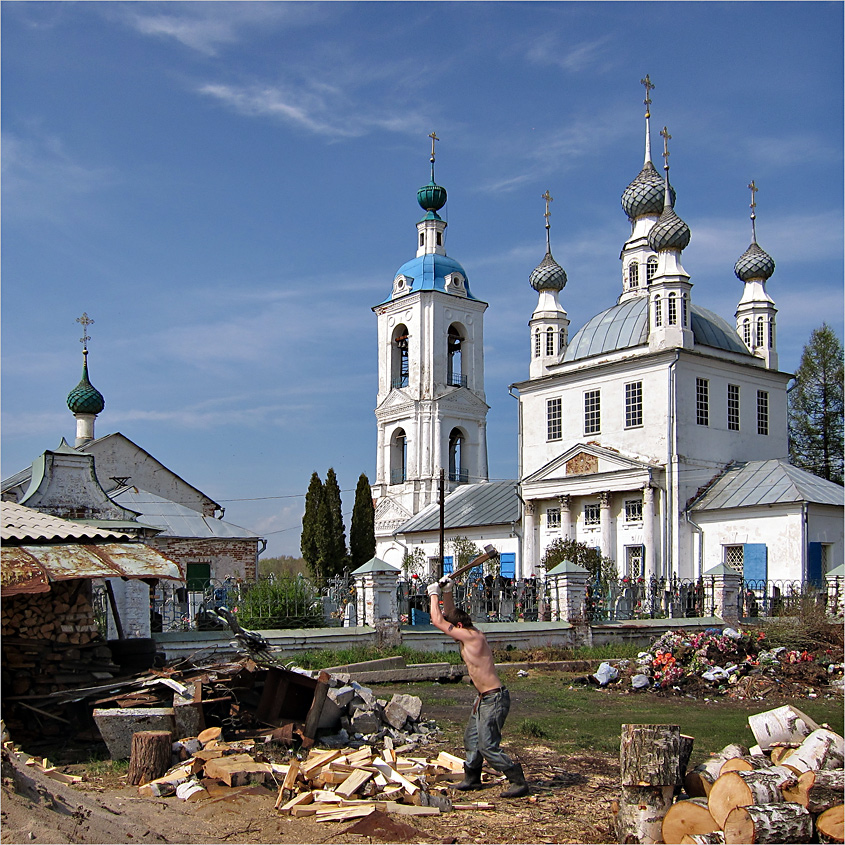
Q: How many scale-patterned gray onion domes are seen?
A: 4